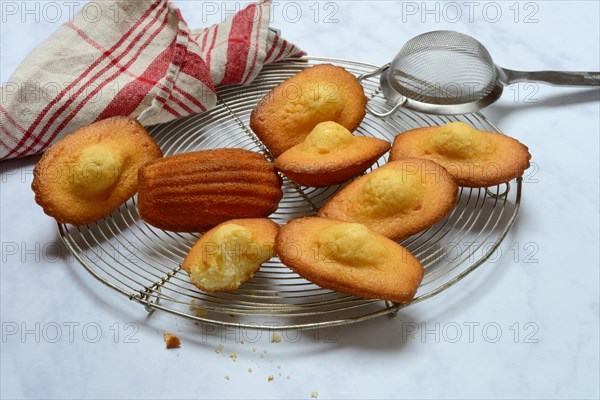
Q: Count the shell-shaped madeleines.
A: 8